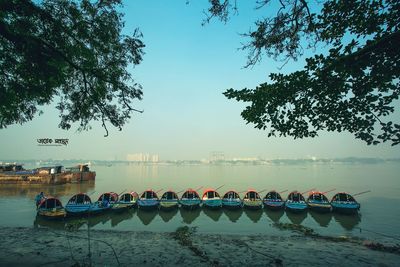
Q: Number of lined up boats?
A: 14